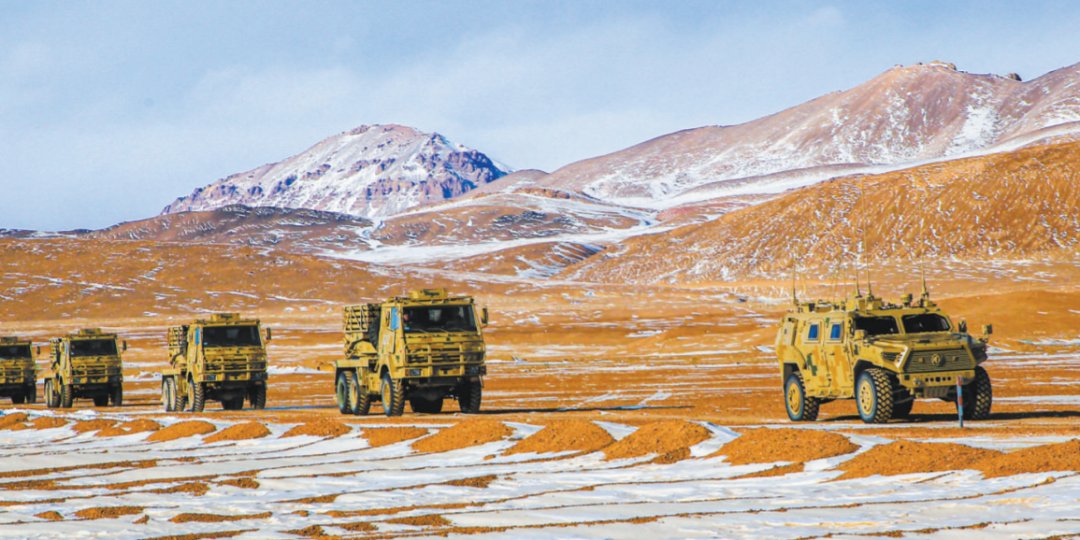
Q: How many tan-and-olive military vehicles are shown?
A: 5